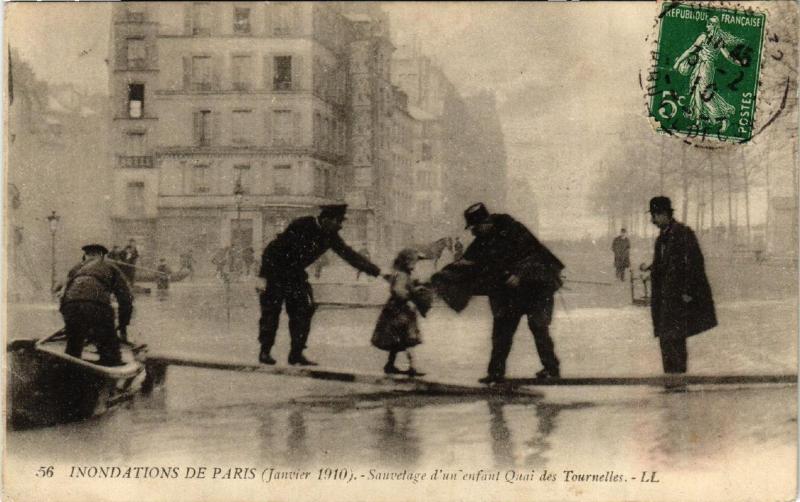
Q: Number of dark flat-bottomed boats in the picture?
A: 1